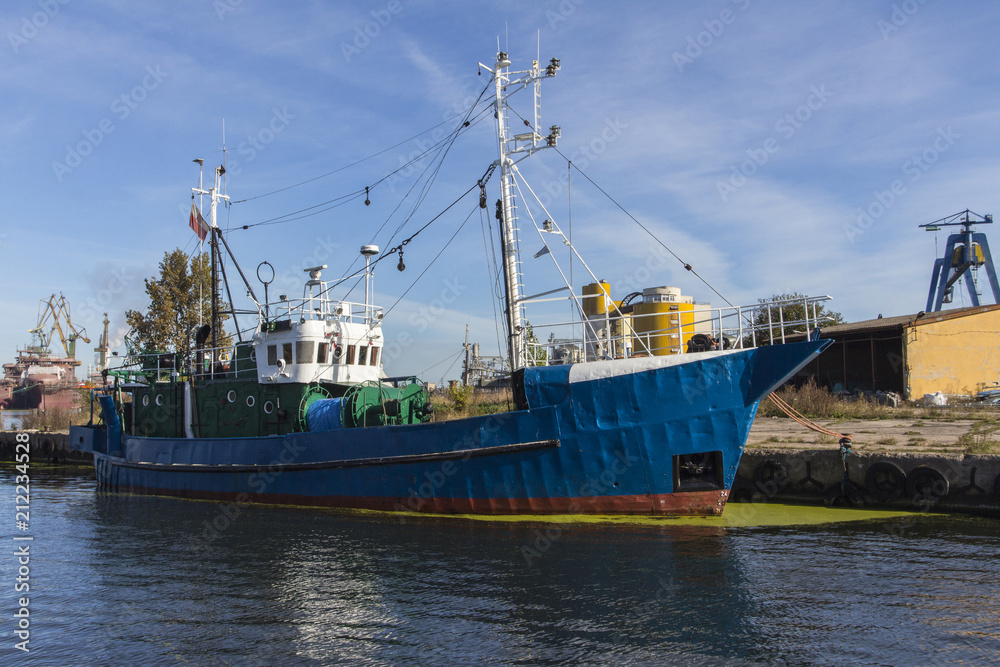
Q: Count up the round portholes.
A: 5